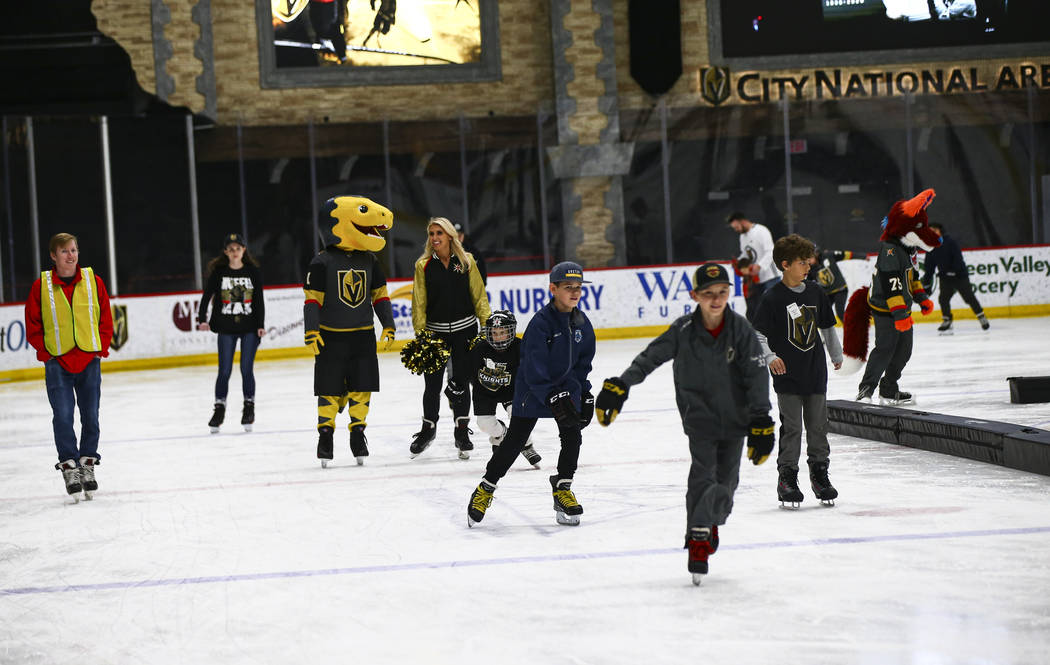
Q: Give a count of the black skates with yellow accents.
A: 2